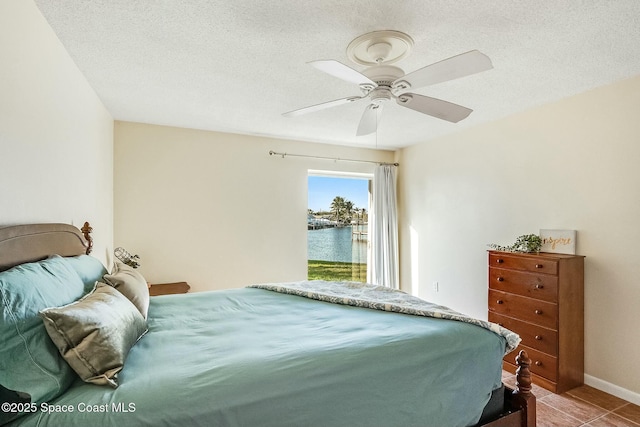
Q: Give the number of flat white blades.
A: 5